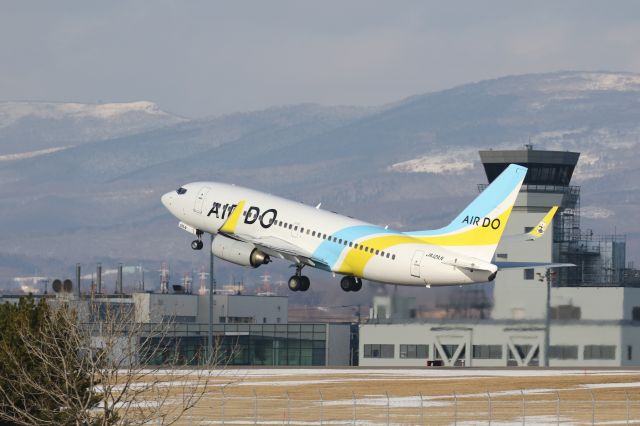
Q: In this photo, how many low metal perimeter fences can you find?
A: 1